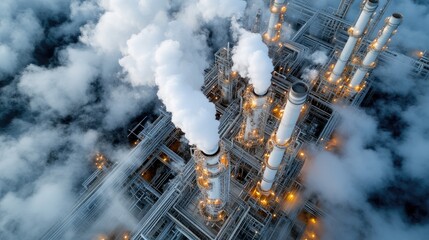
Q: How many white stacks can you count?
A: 6